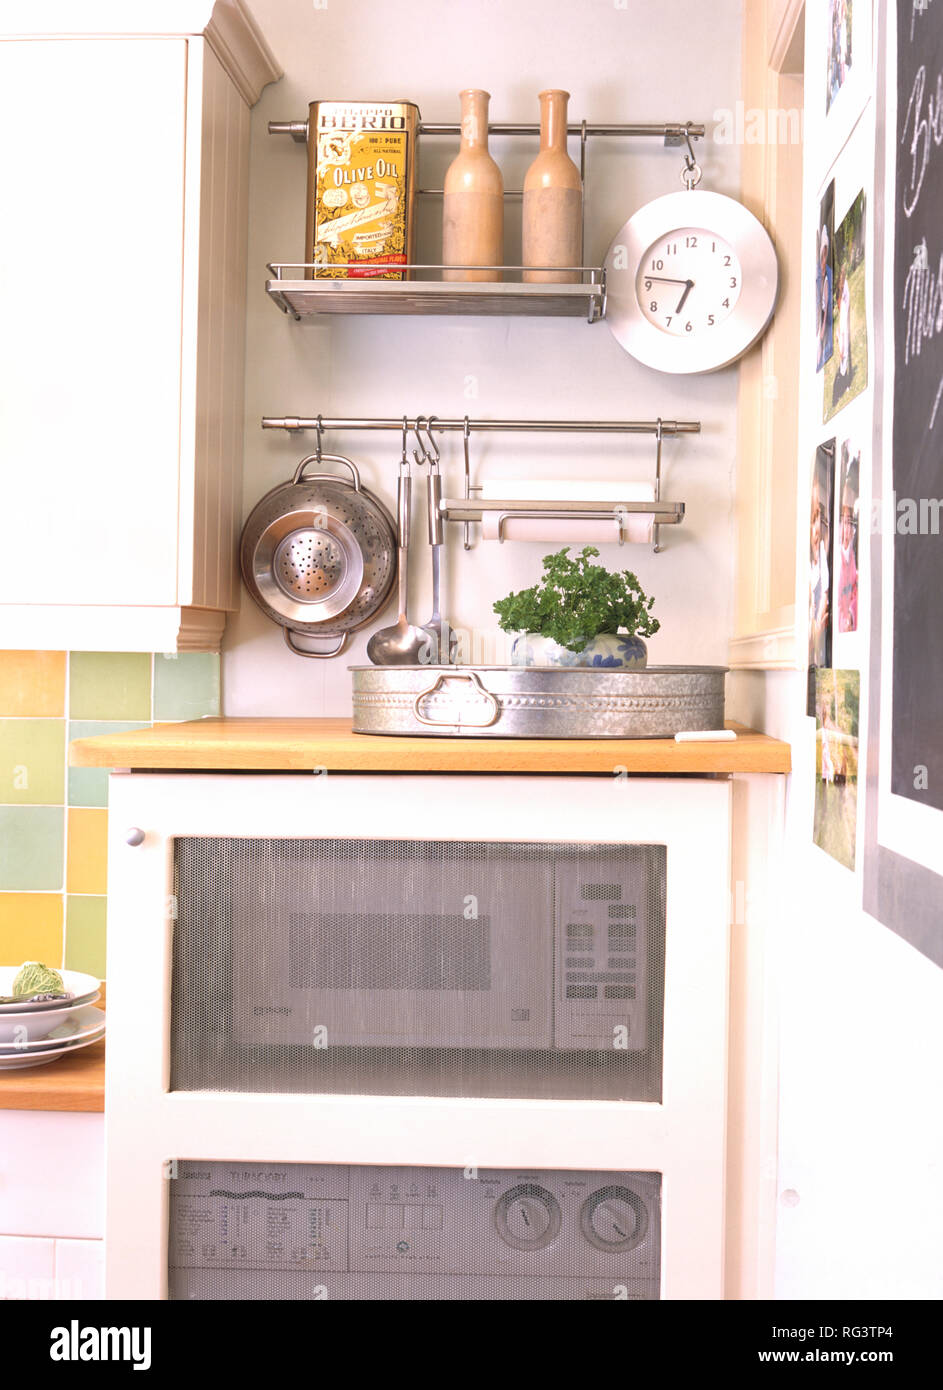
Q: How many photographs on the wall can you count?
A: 6